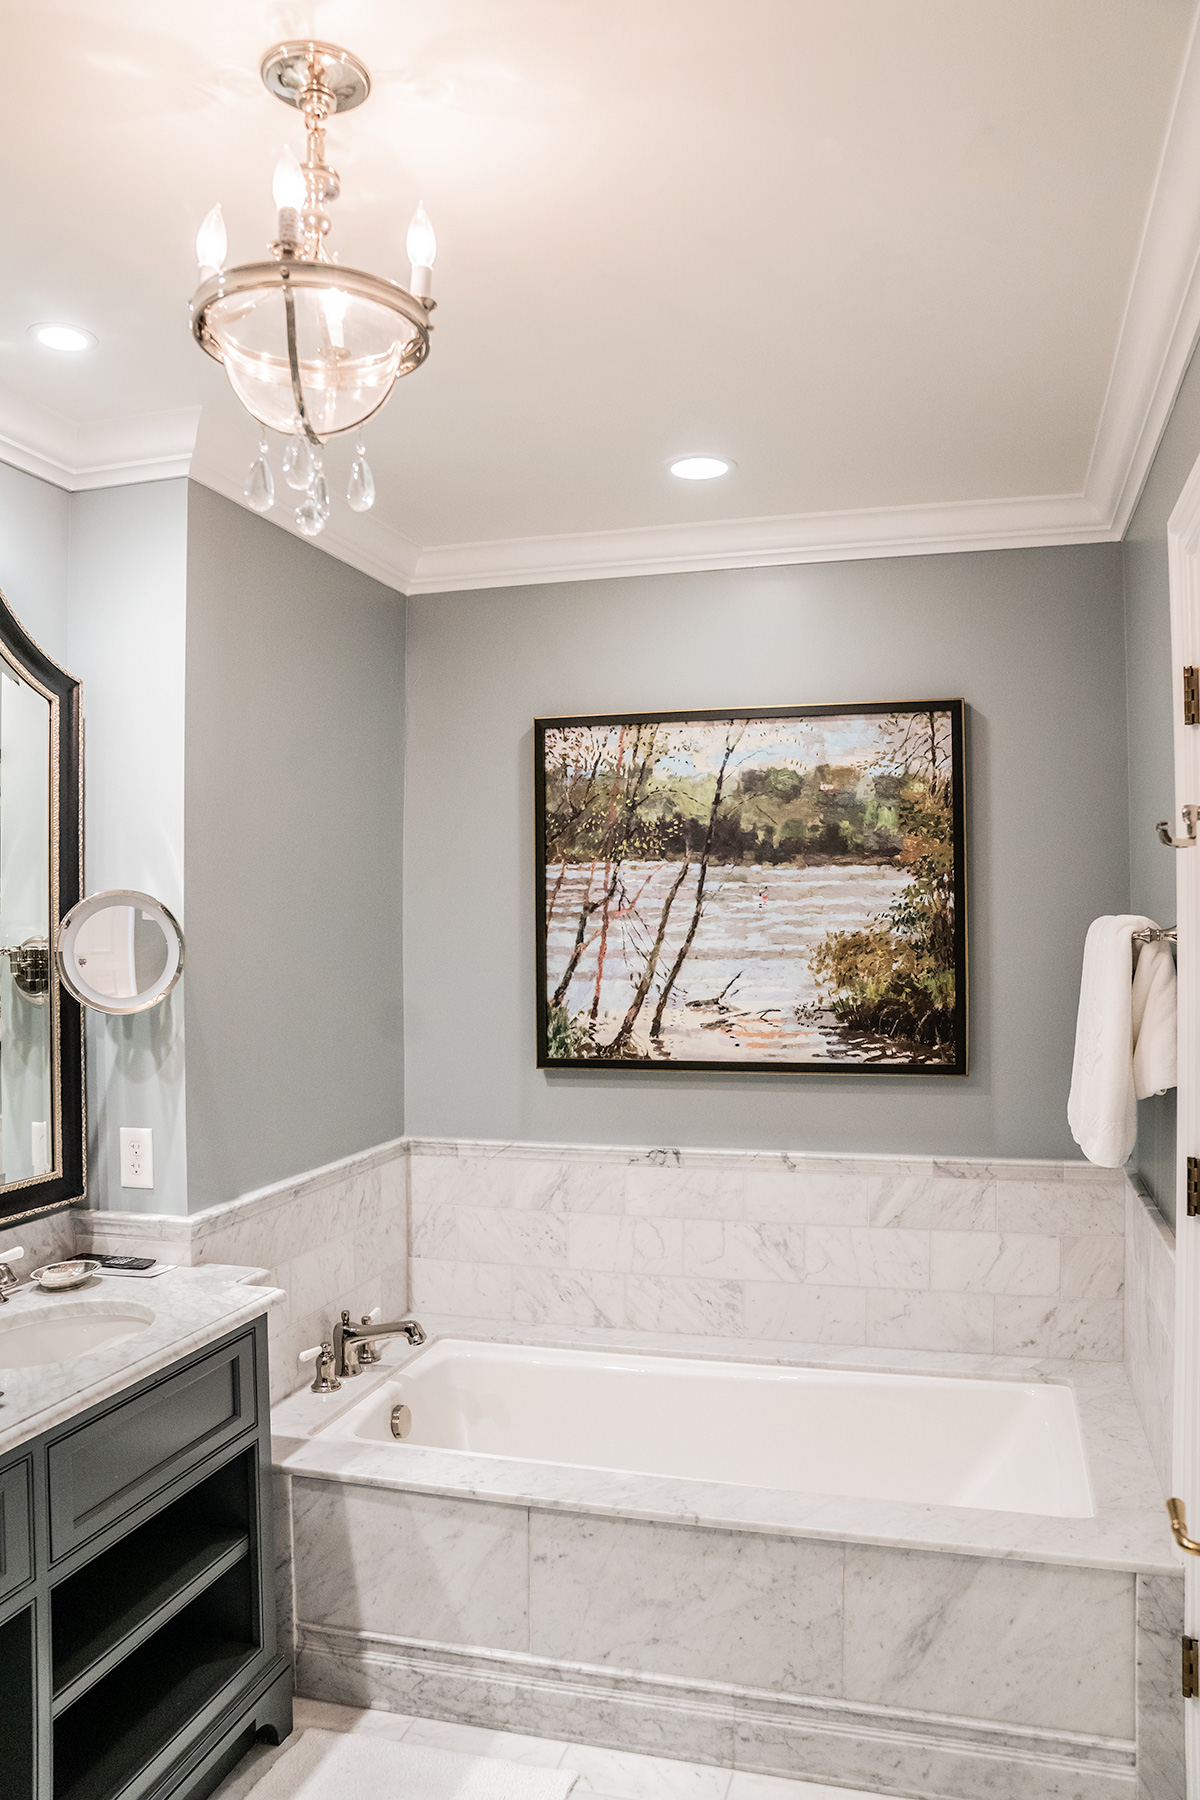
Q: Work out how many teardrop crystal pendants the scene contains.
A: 5